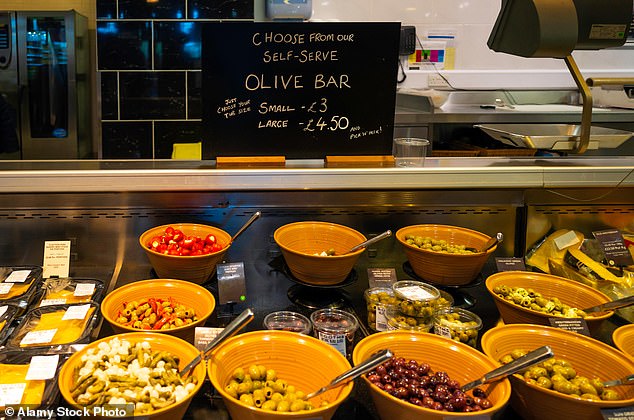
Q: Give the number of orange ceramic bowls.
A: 10